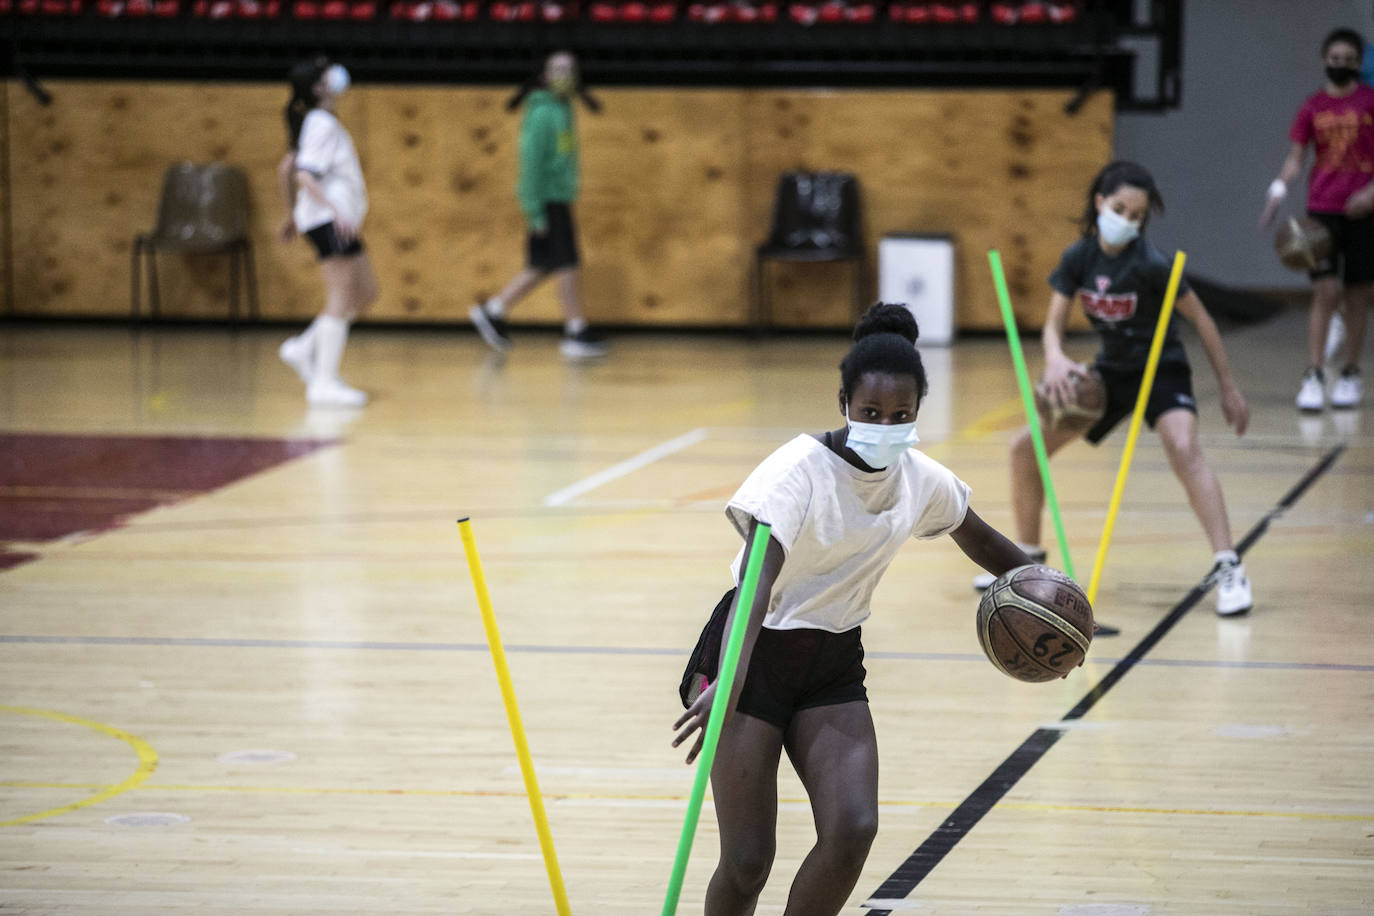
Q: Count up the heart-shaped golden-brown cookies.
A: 0